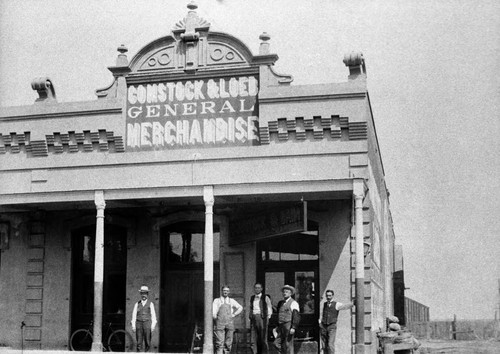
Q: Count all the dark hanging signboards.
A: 1